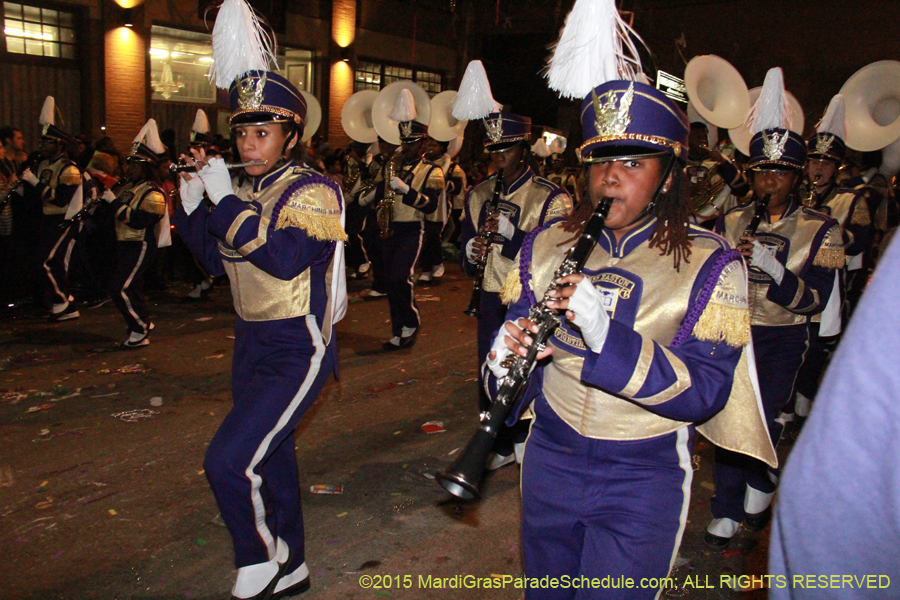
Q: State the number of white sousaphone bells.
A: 7